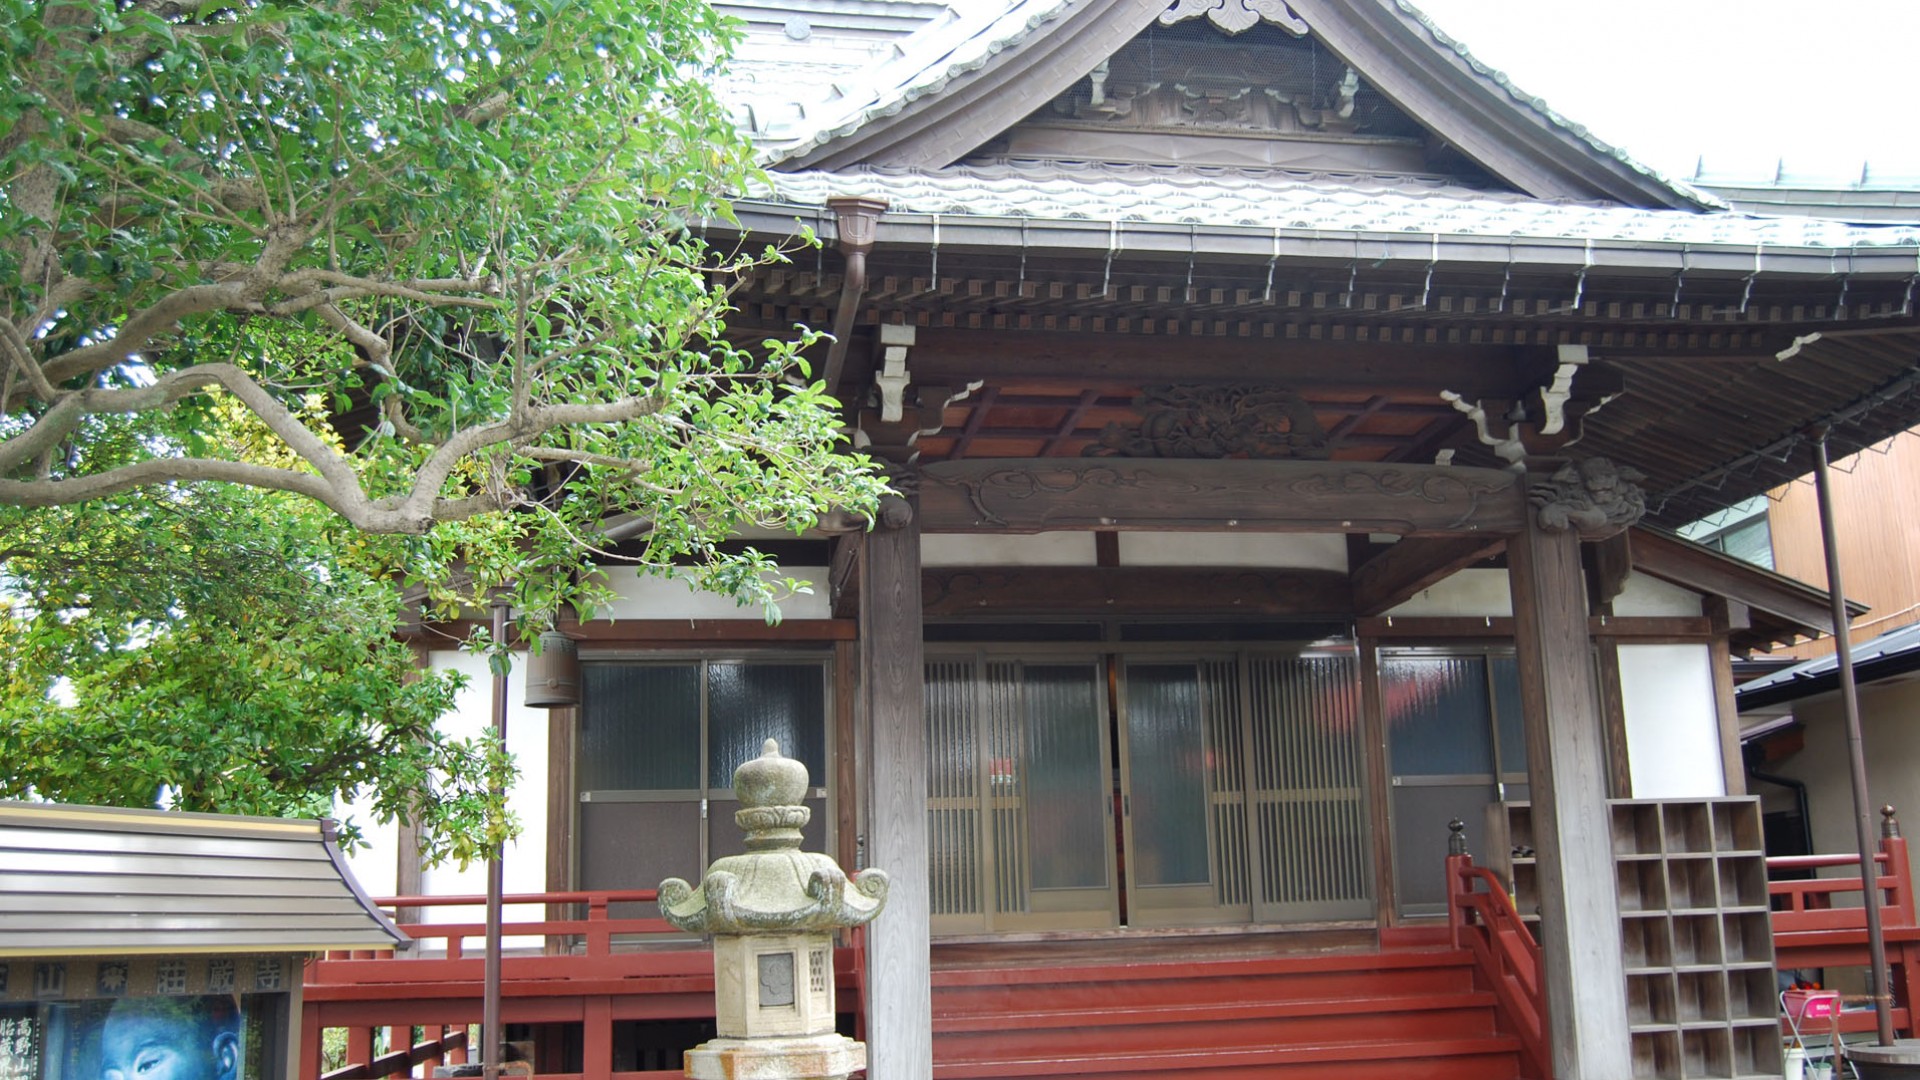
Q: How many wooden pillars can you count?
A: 2